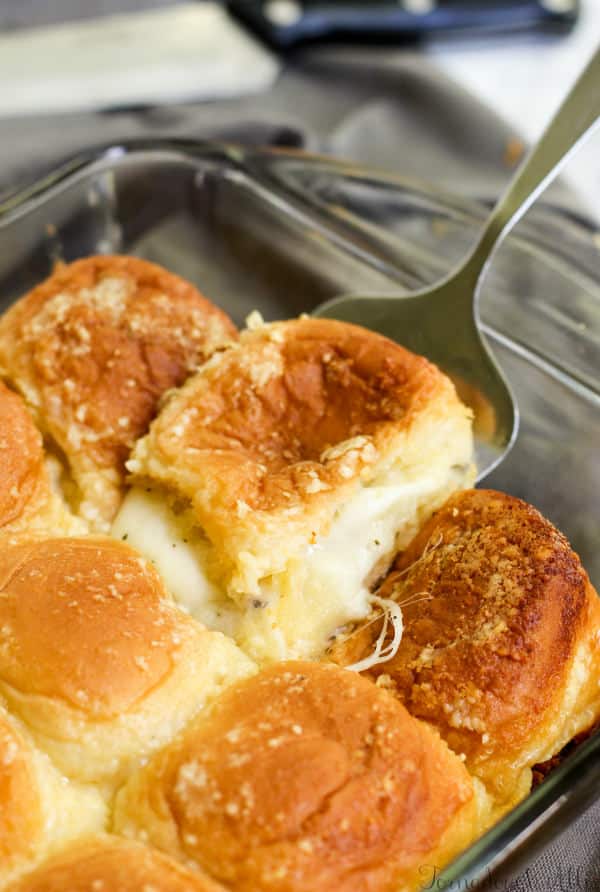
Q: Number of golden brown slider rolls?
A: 8